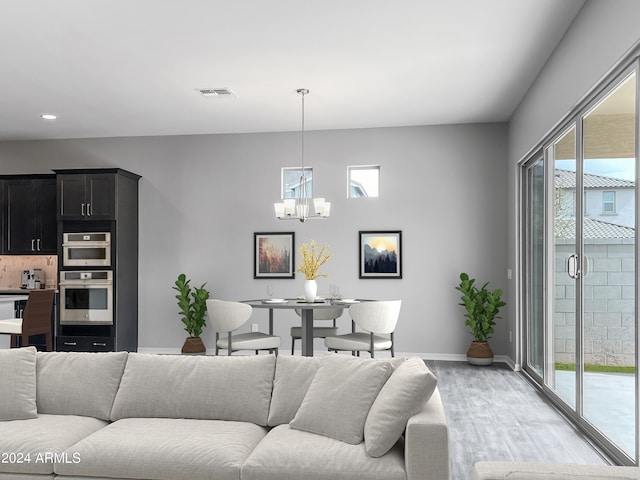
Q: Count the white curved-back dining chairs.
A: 3